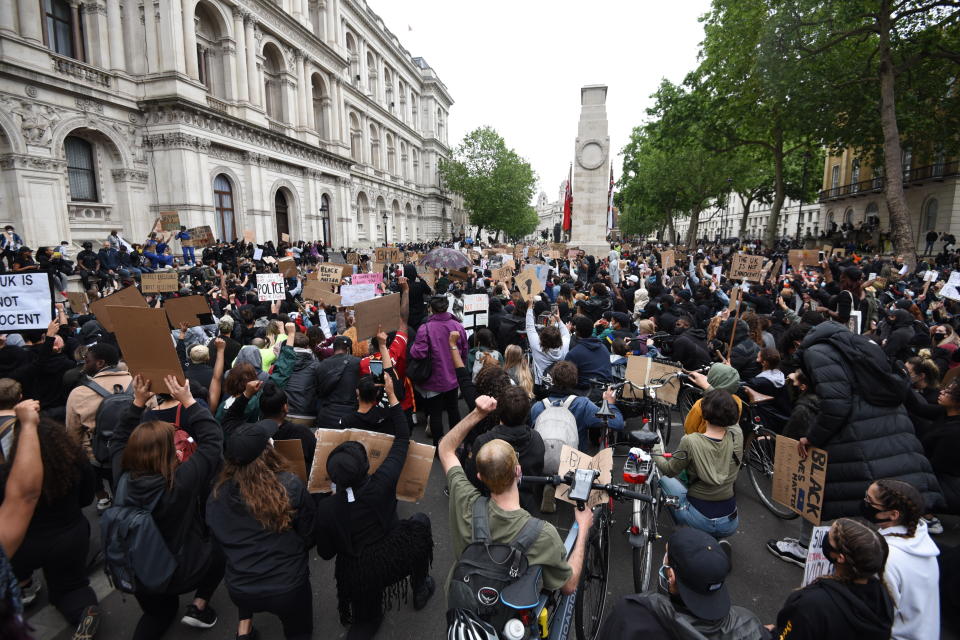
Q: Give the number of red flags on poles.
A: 1